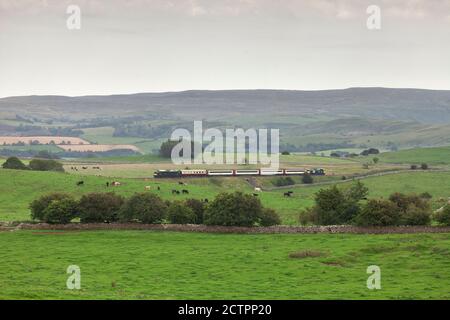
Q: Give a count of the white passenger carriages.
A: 4